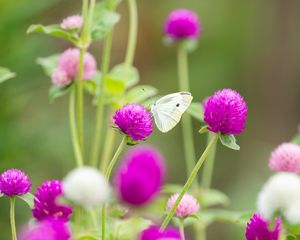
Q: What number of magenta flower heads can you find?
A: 9